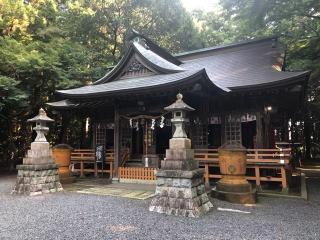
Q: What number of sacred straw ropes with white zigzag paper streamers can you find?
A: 1